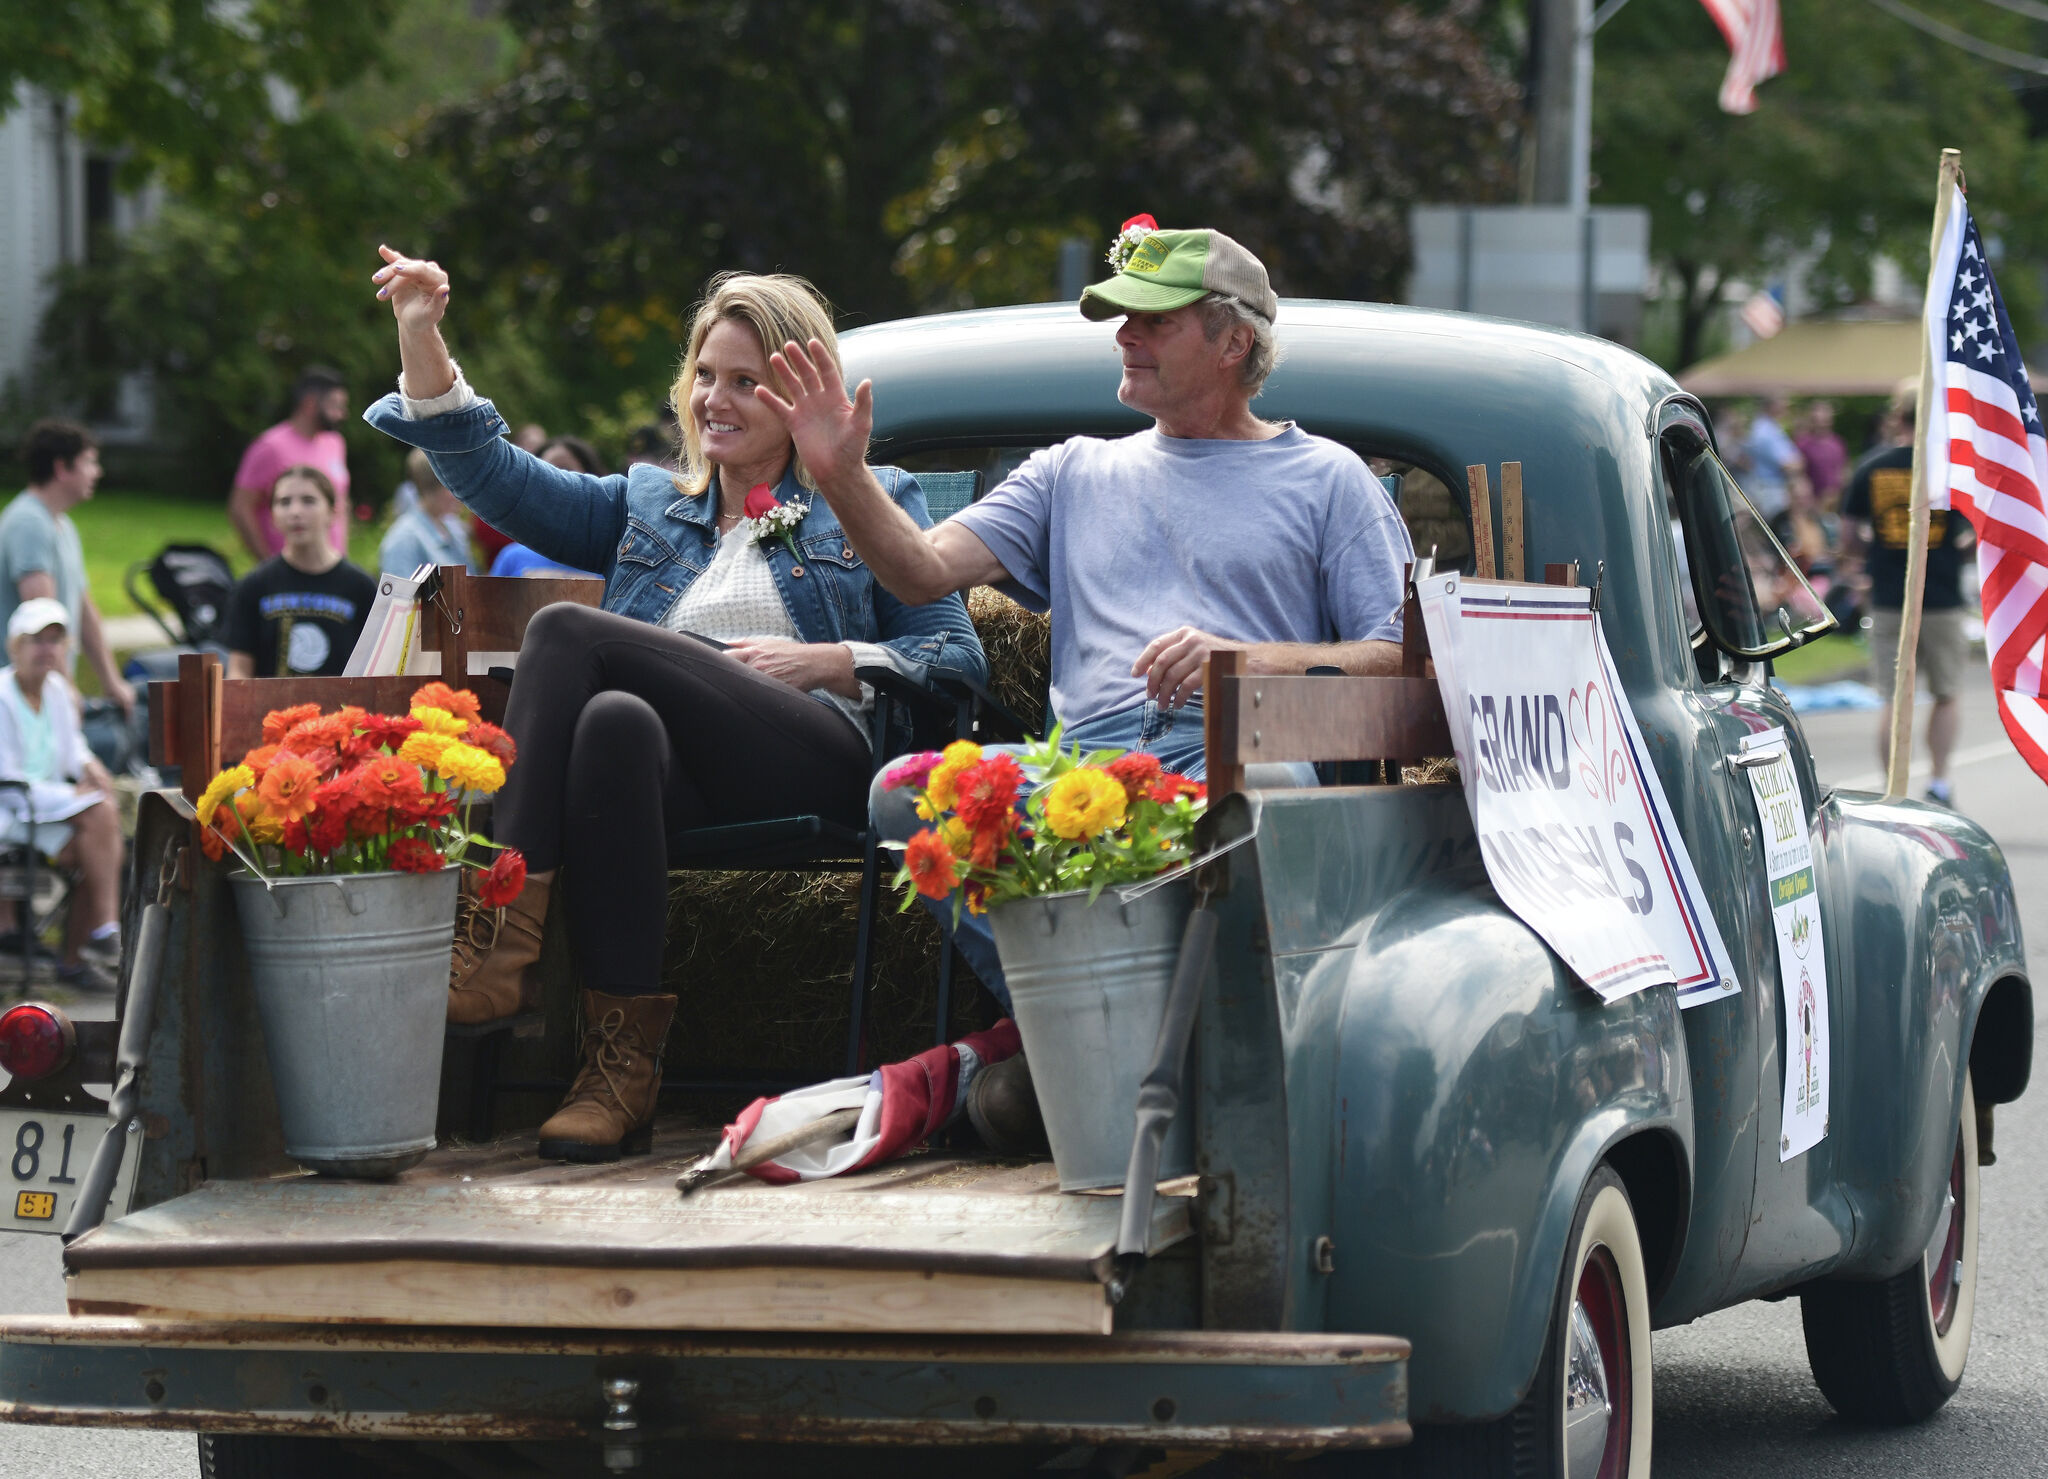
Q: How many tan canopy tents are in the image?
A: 1